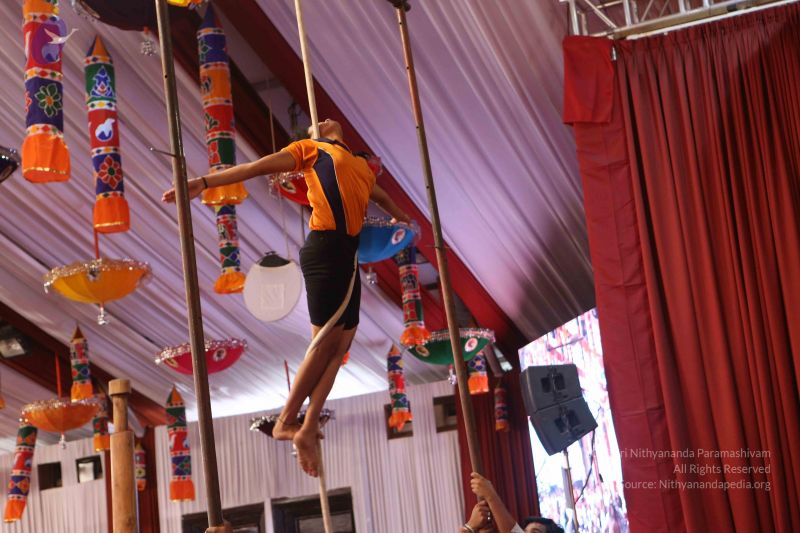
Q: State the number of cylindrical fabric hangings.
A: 13